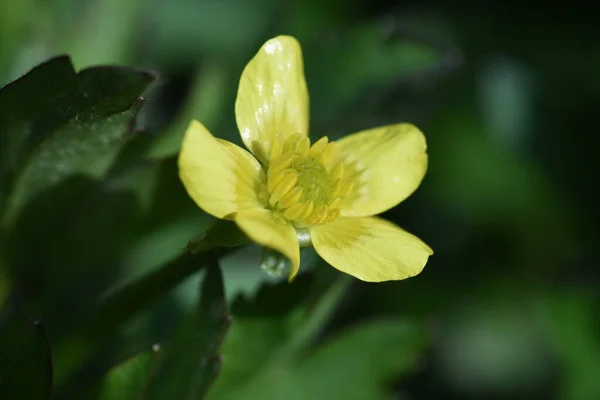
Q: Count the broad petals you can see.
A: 5